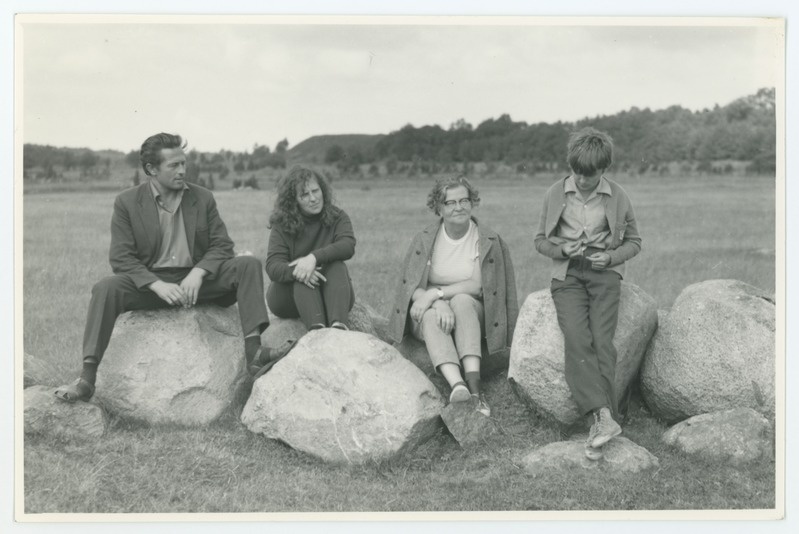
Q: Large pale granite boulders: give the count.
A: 4